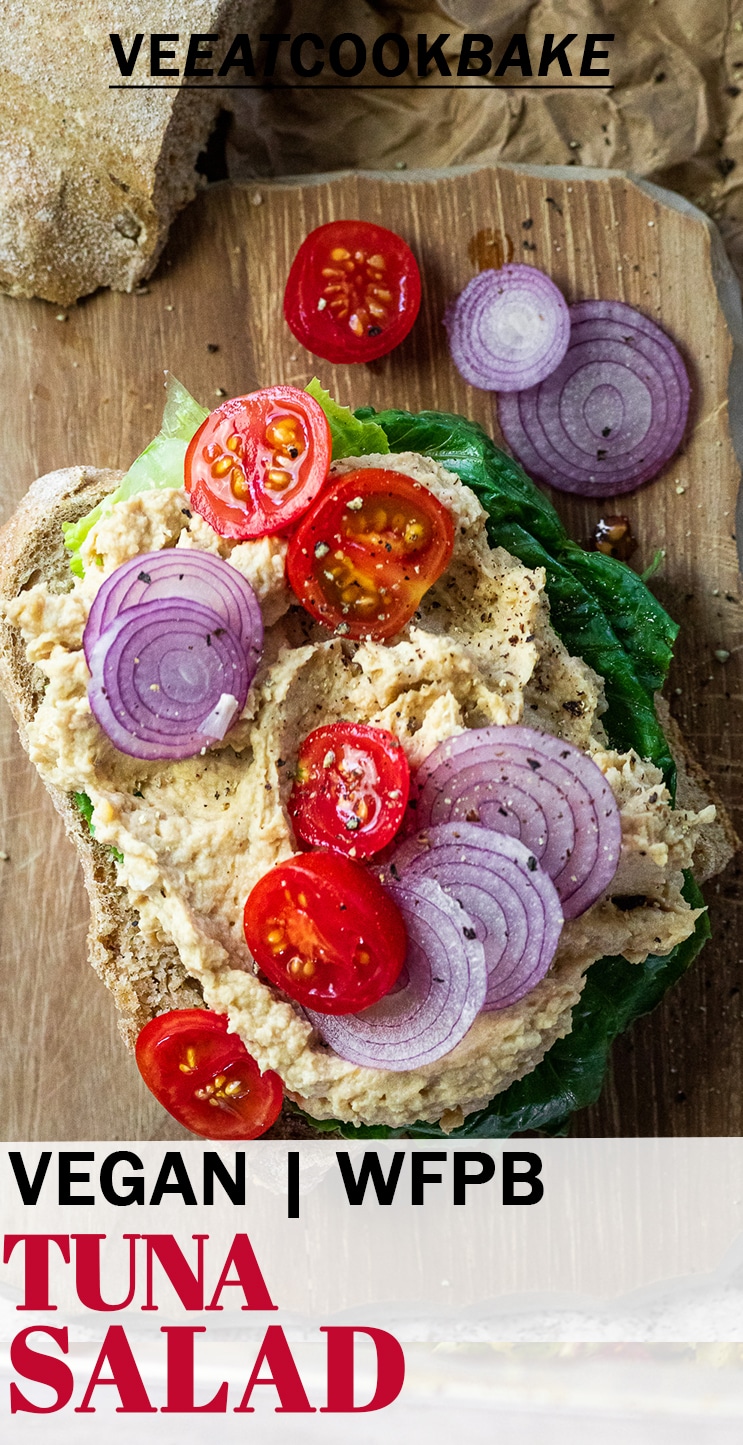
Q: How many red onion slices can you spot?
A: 7